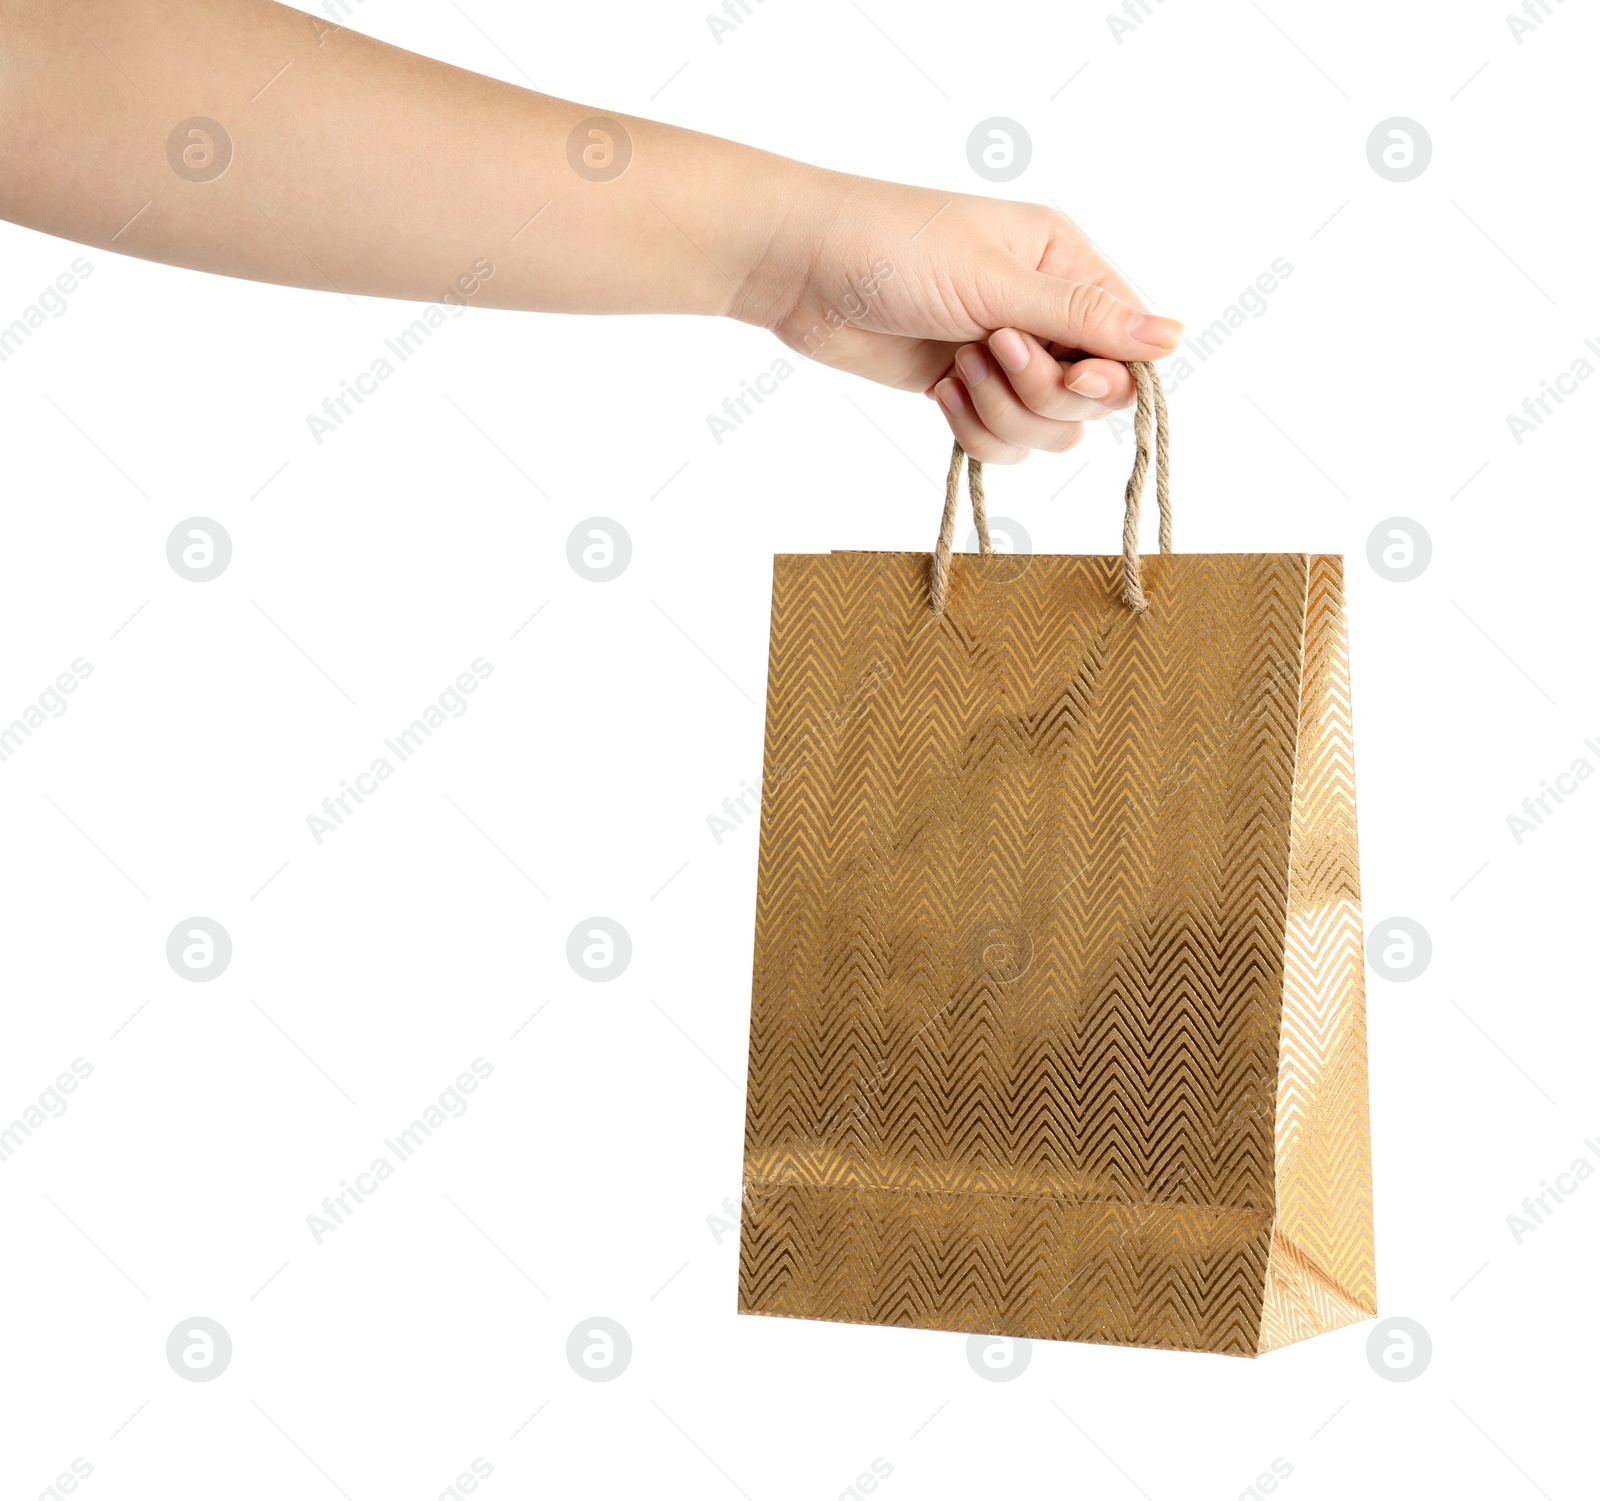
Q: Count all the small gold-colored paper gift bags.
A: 1